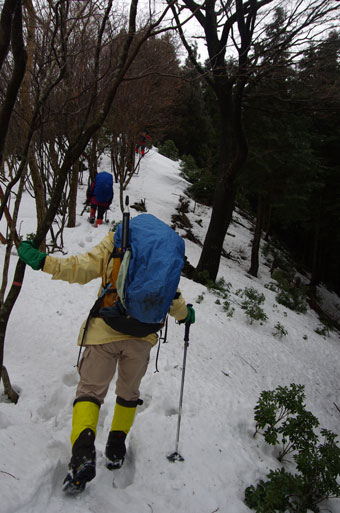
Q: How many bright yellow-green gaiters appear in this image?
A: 2